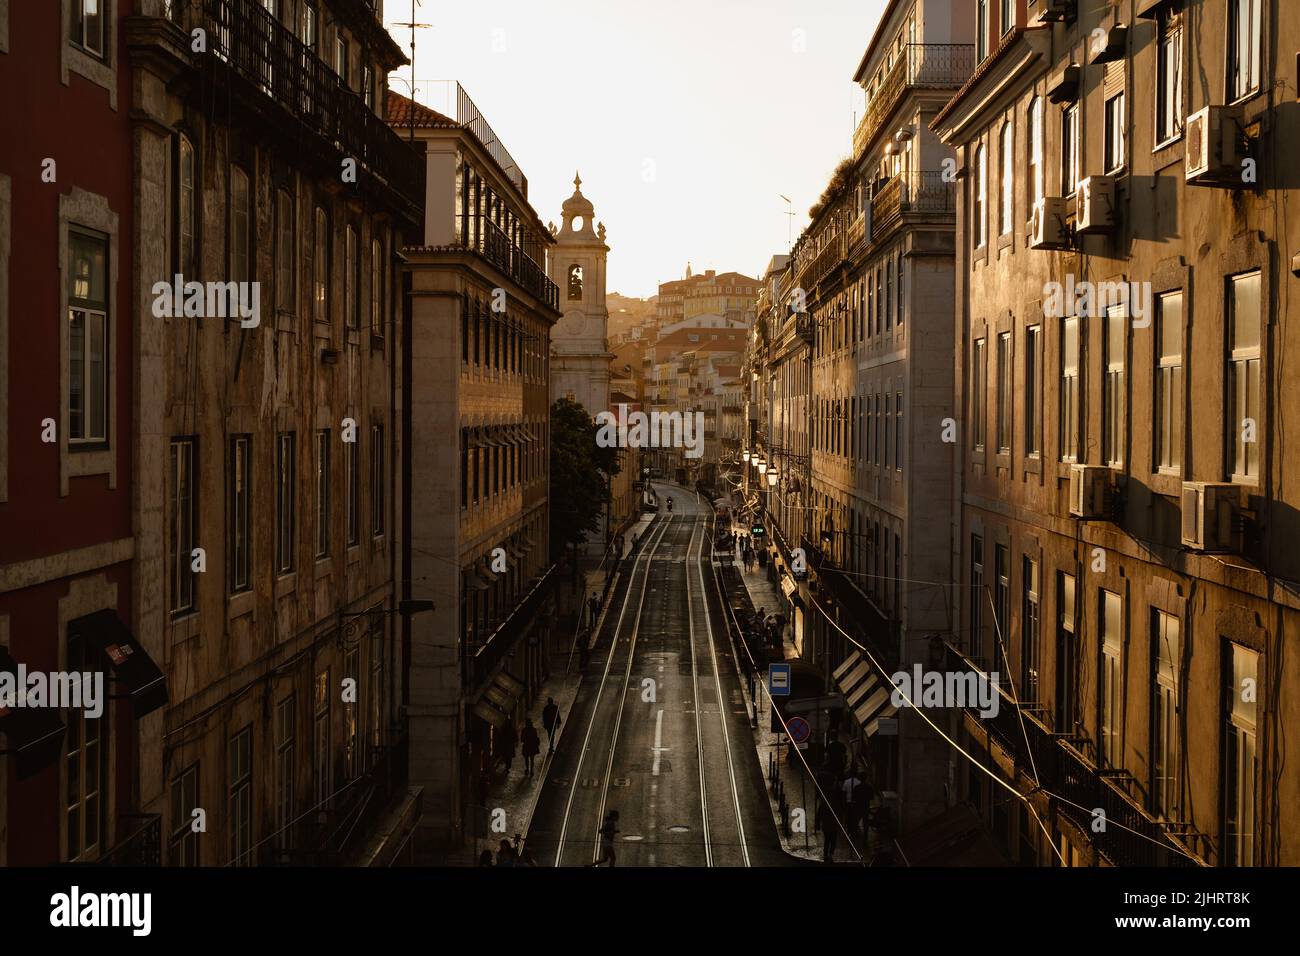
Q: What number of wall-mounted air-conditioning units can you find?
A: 5